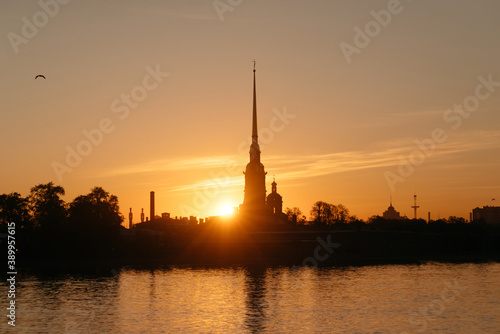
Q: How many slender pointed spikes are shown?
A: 1